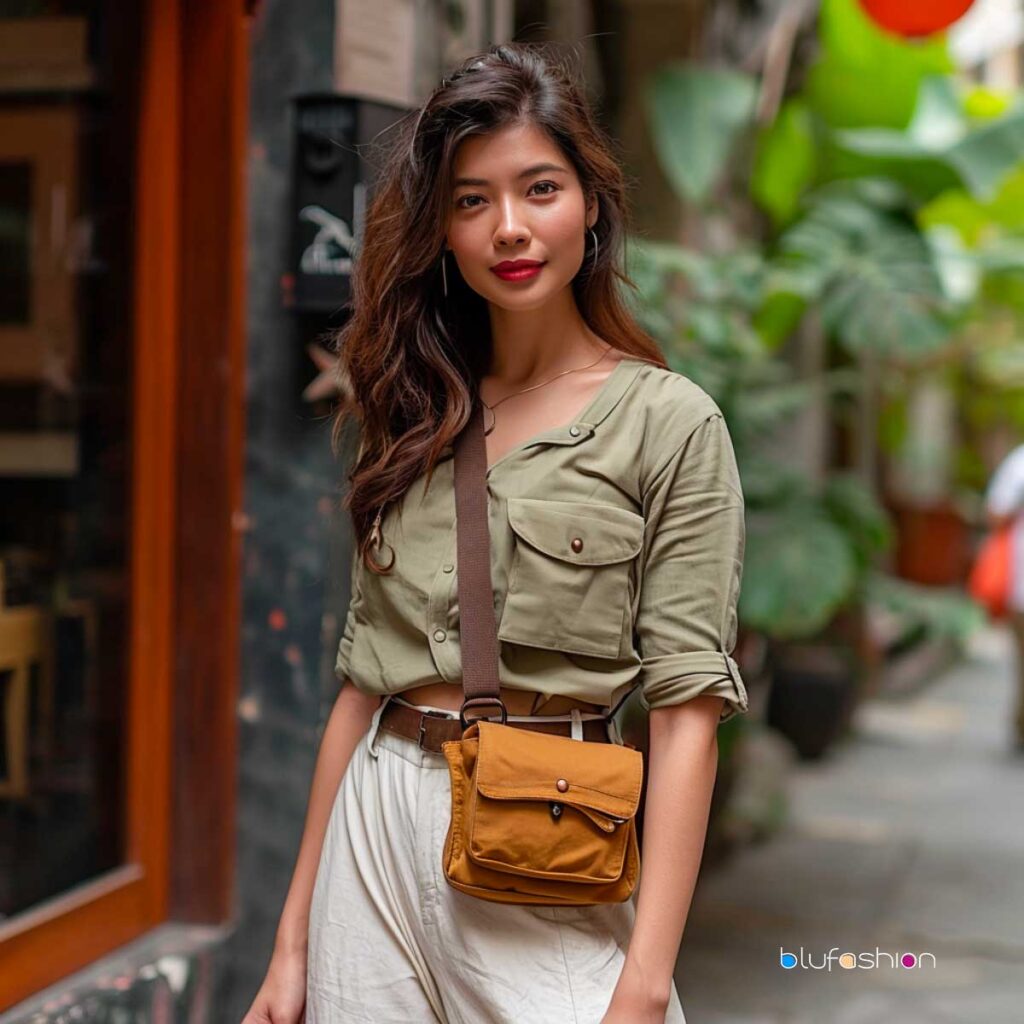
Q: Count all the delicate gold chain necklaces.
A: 1